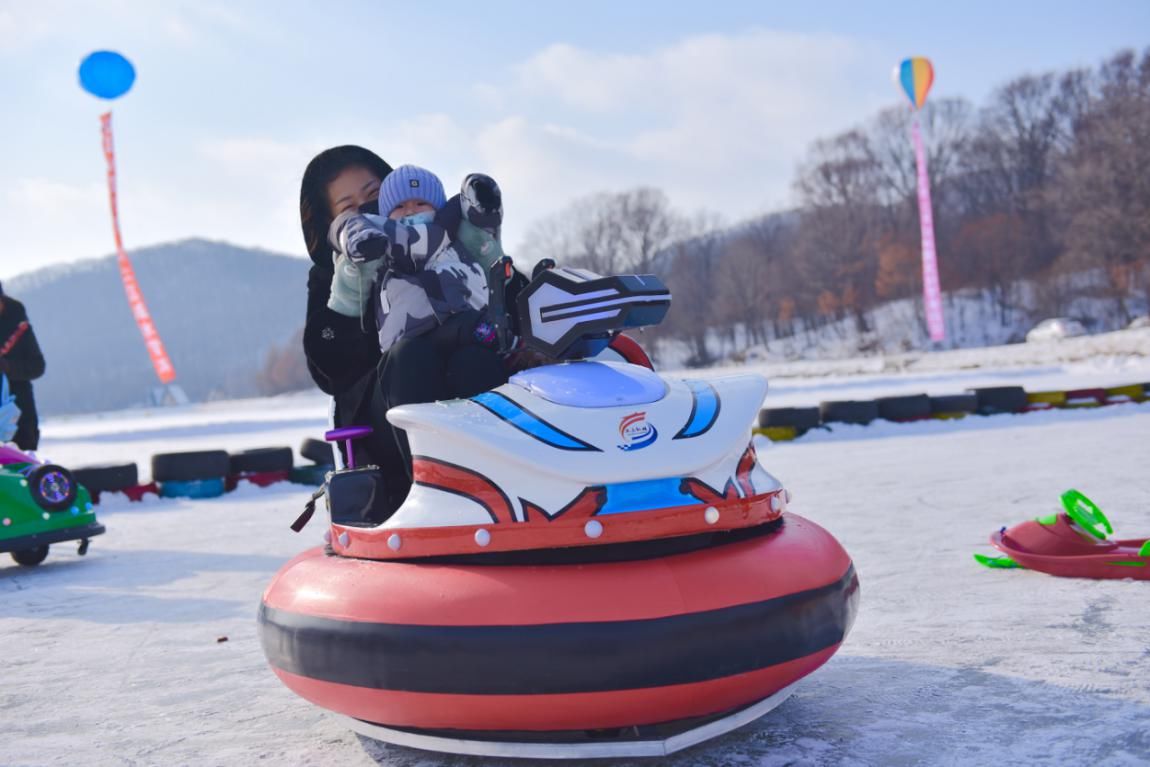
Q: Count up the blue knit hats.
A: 1